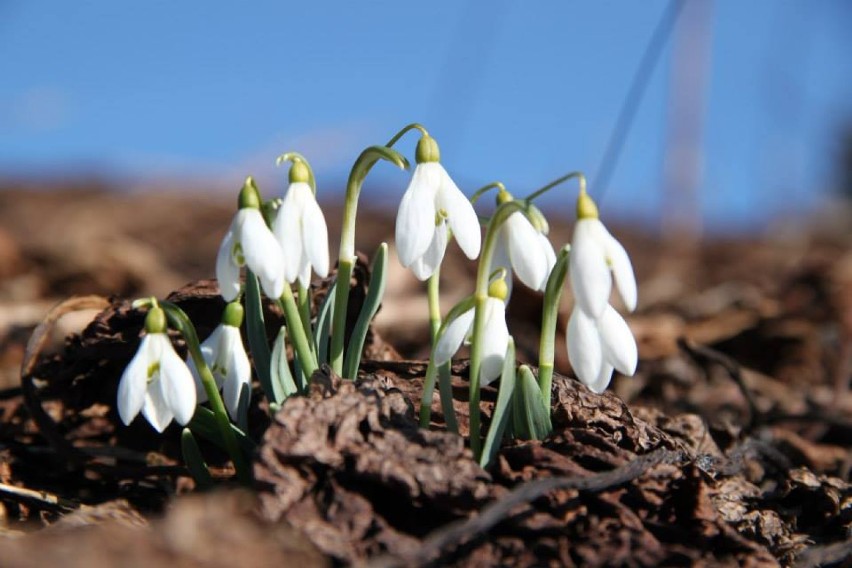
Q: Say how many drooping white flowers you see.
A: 9